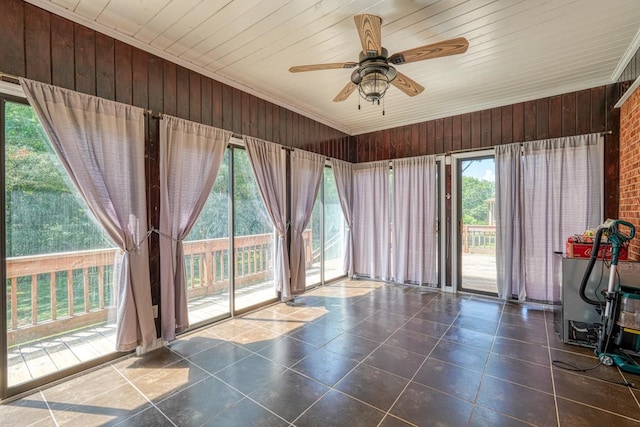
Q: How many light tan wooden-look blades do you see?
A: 5